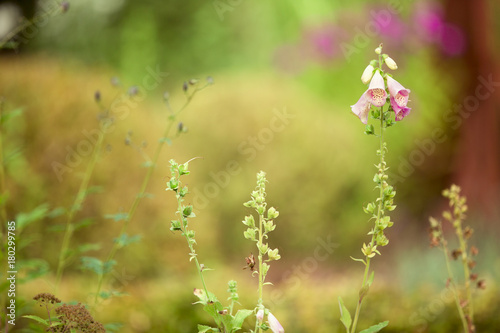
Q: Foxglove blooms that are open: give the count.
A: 4